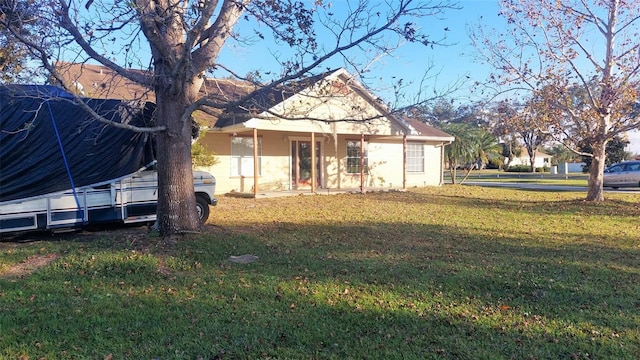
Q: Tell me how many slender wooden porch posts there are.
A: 4